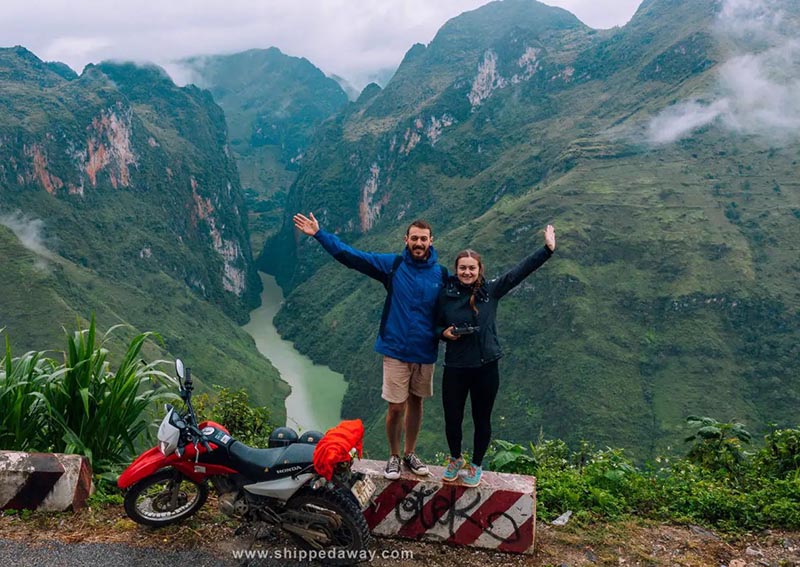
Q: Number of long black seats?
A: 1